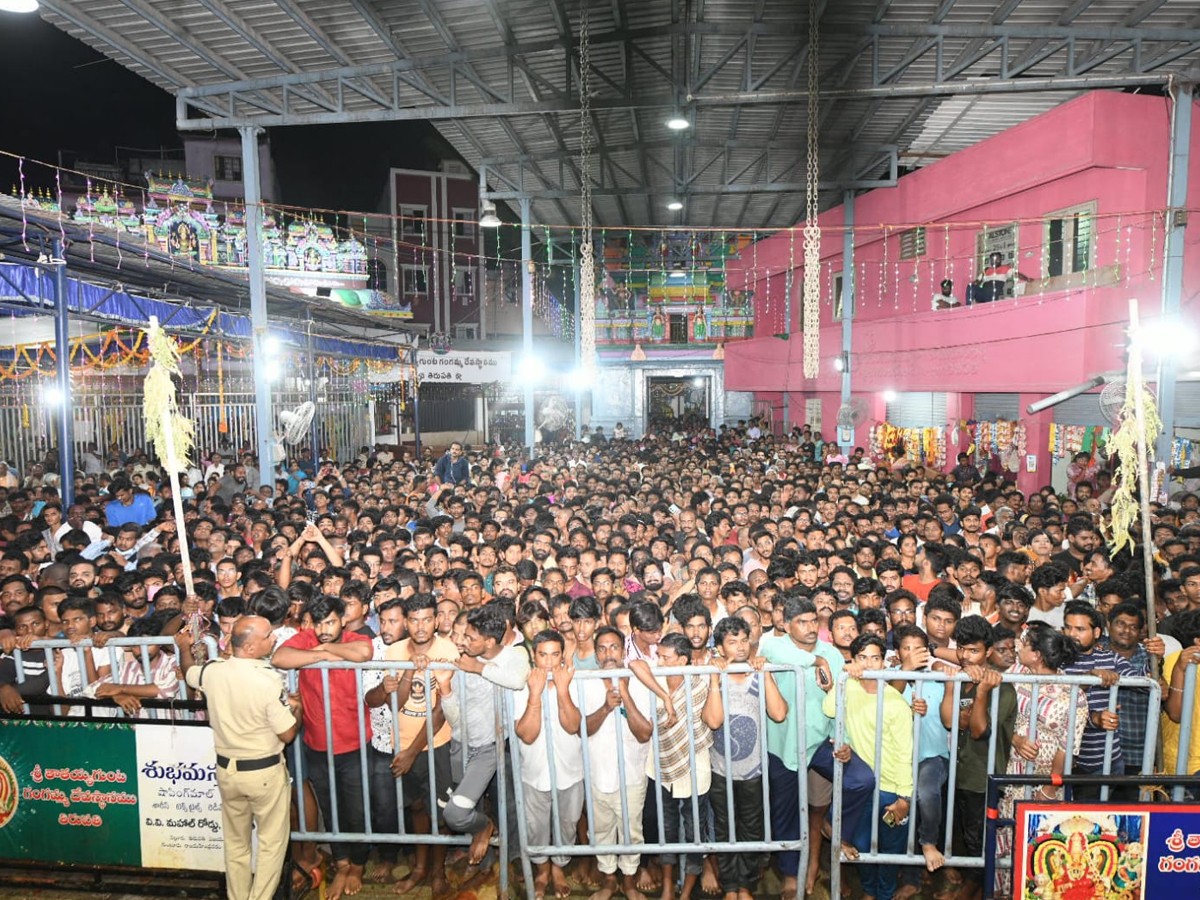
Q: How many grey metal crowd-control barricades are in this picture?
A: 5